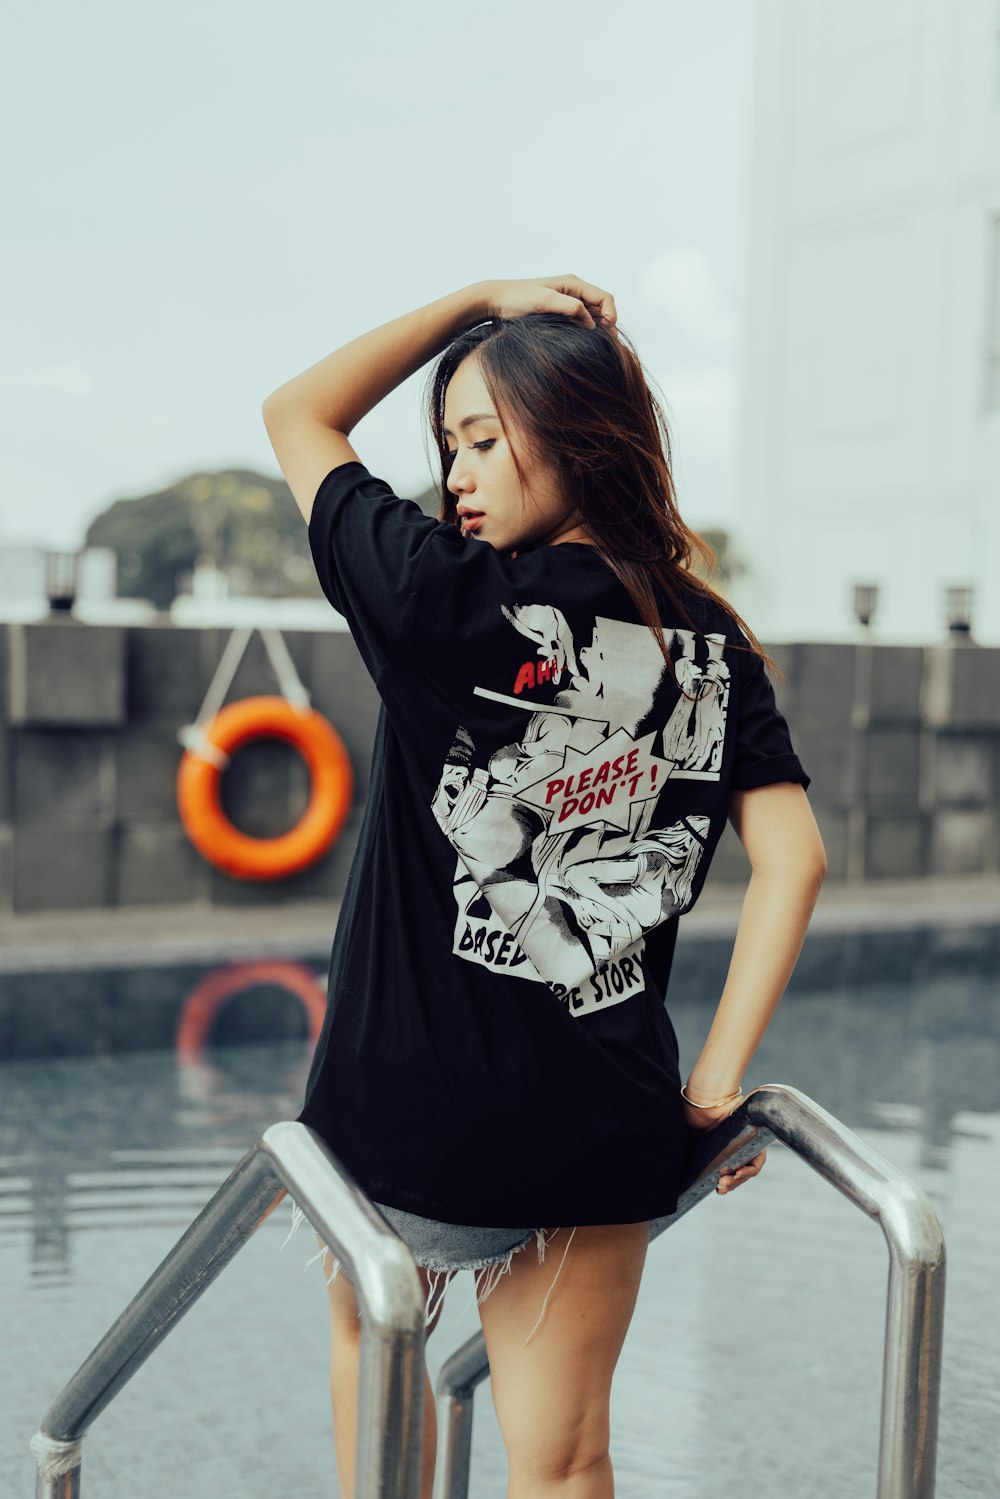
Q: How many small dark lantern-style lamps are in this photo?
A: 3